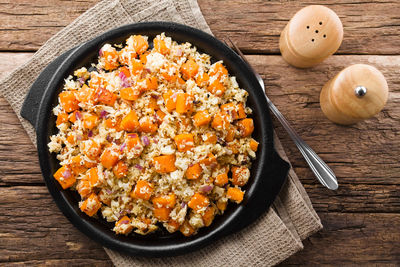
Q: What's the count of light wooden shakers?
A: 2